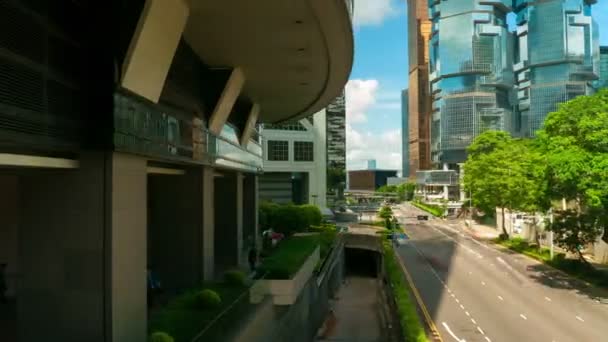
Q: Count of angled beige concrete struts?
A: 3